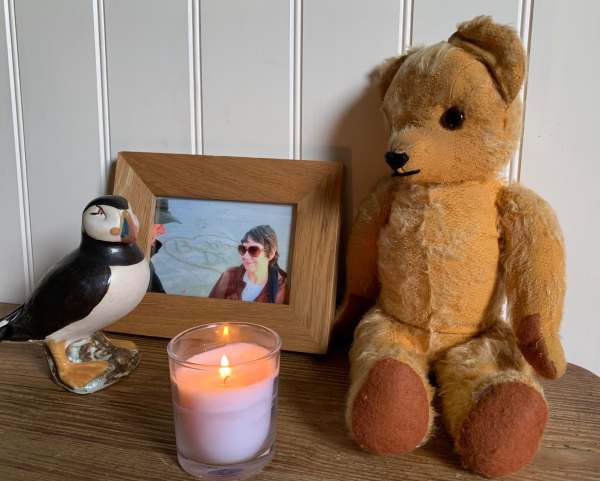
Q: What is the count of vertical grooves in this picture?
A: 6